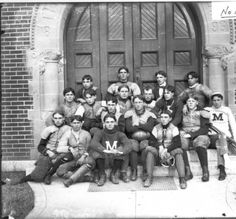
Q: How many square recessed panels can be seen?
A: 4